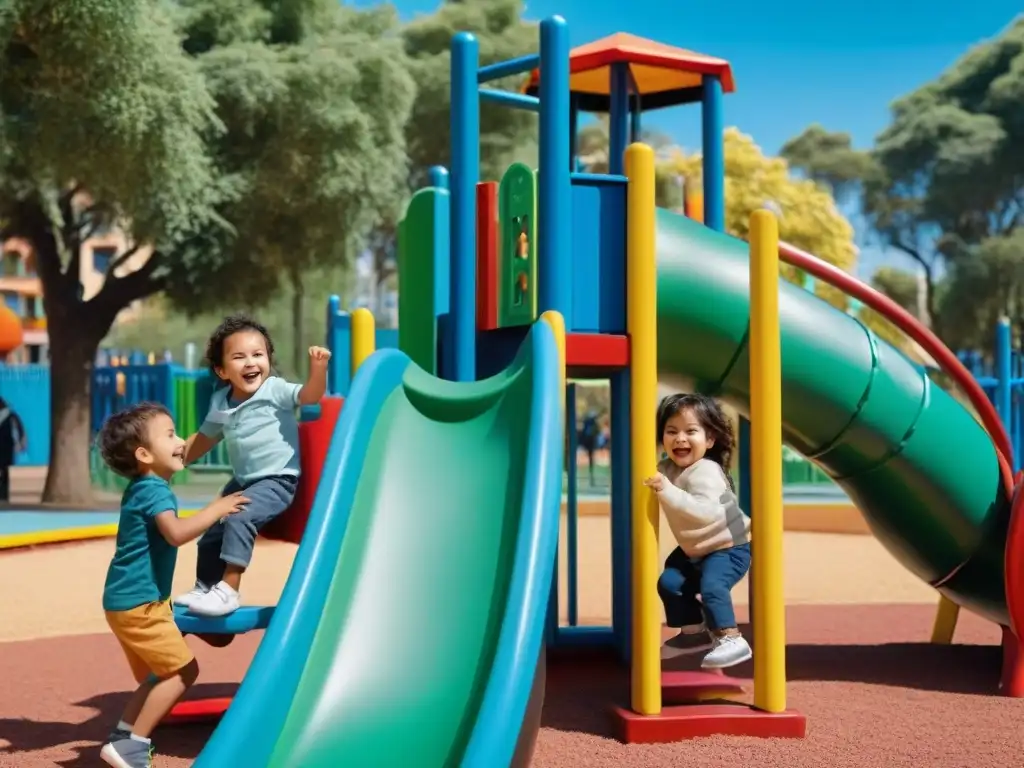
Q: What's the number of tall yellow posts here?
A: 2